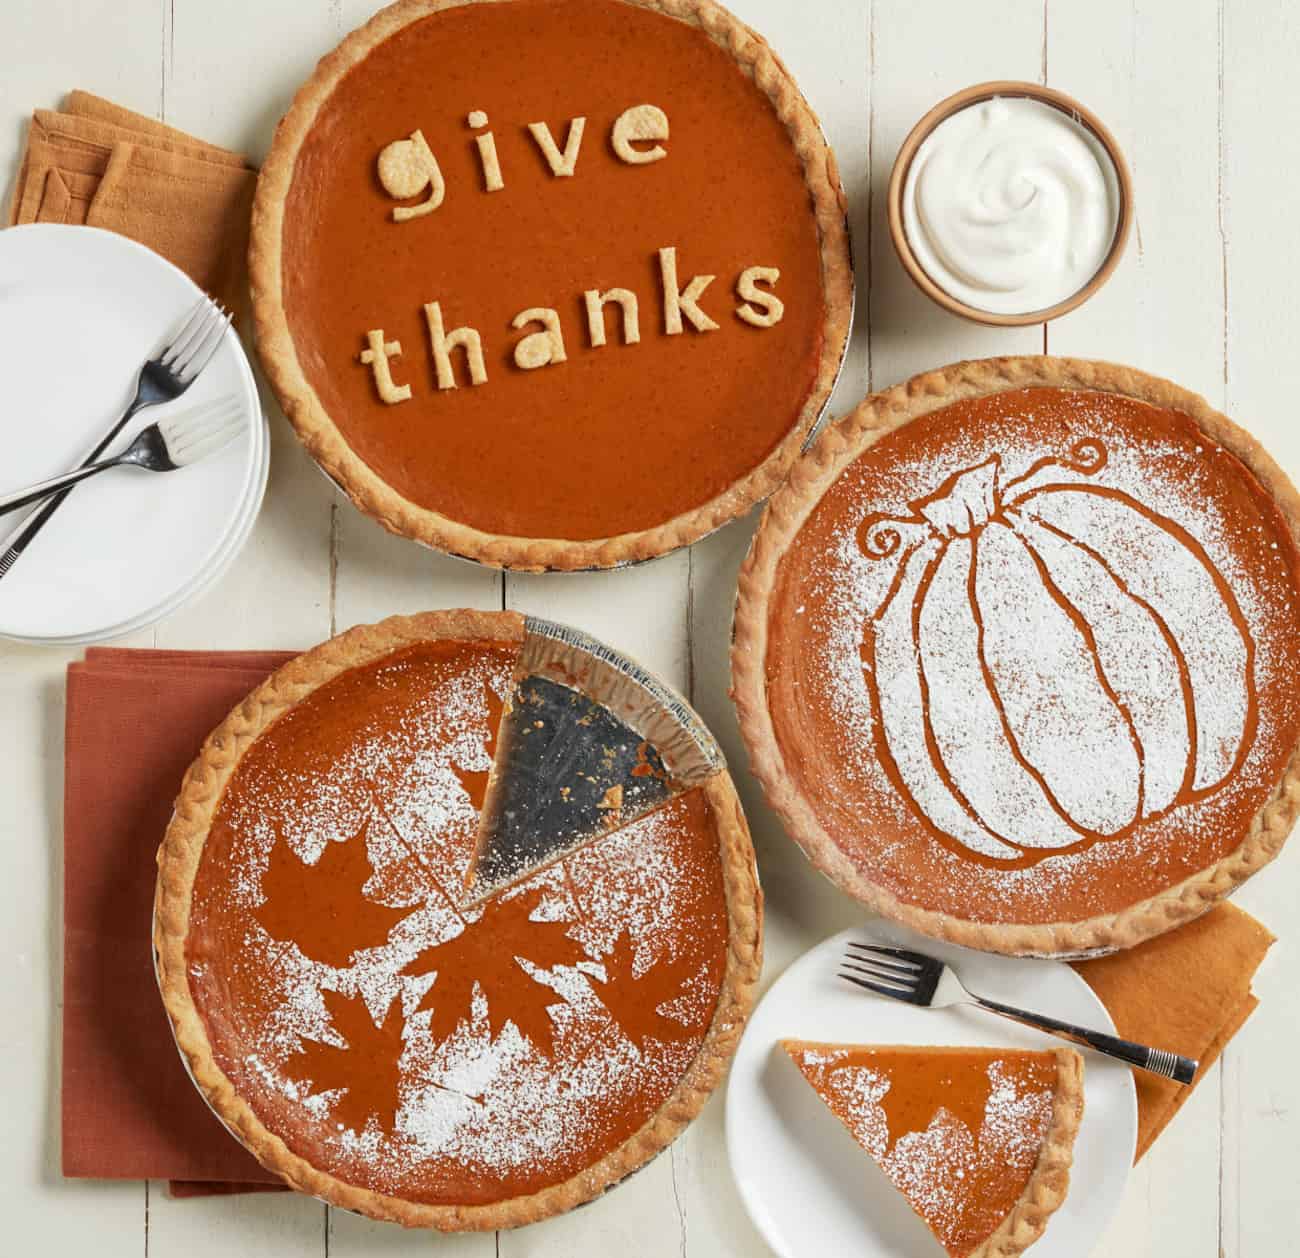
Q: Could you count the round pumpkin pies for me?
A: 3